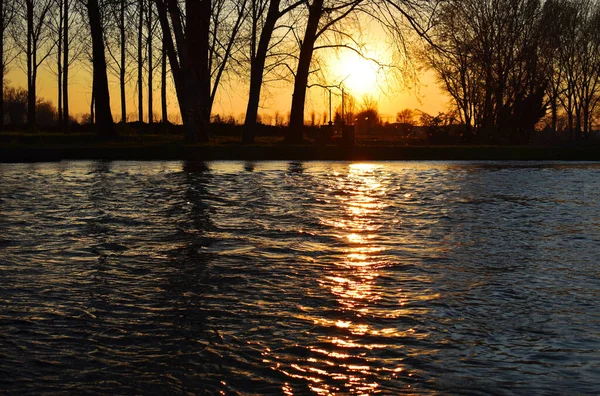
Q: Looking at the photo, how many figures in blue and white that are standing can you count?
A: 0